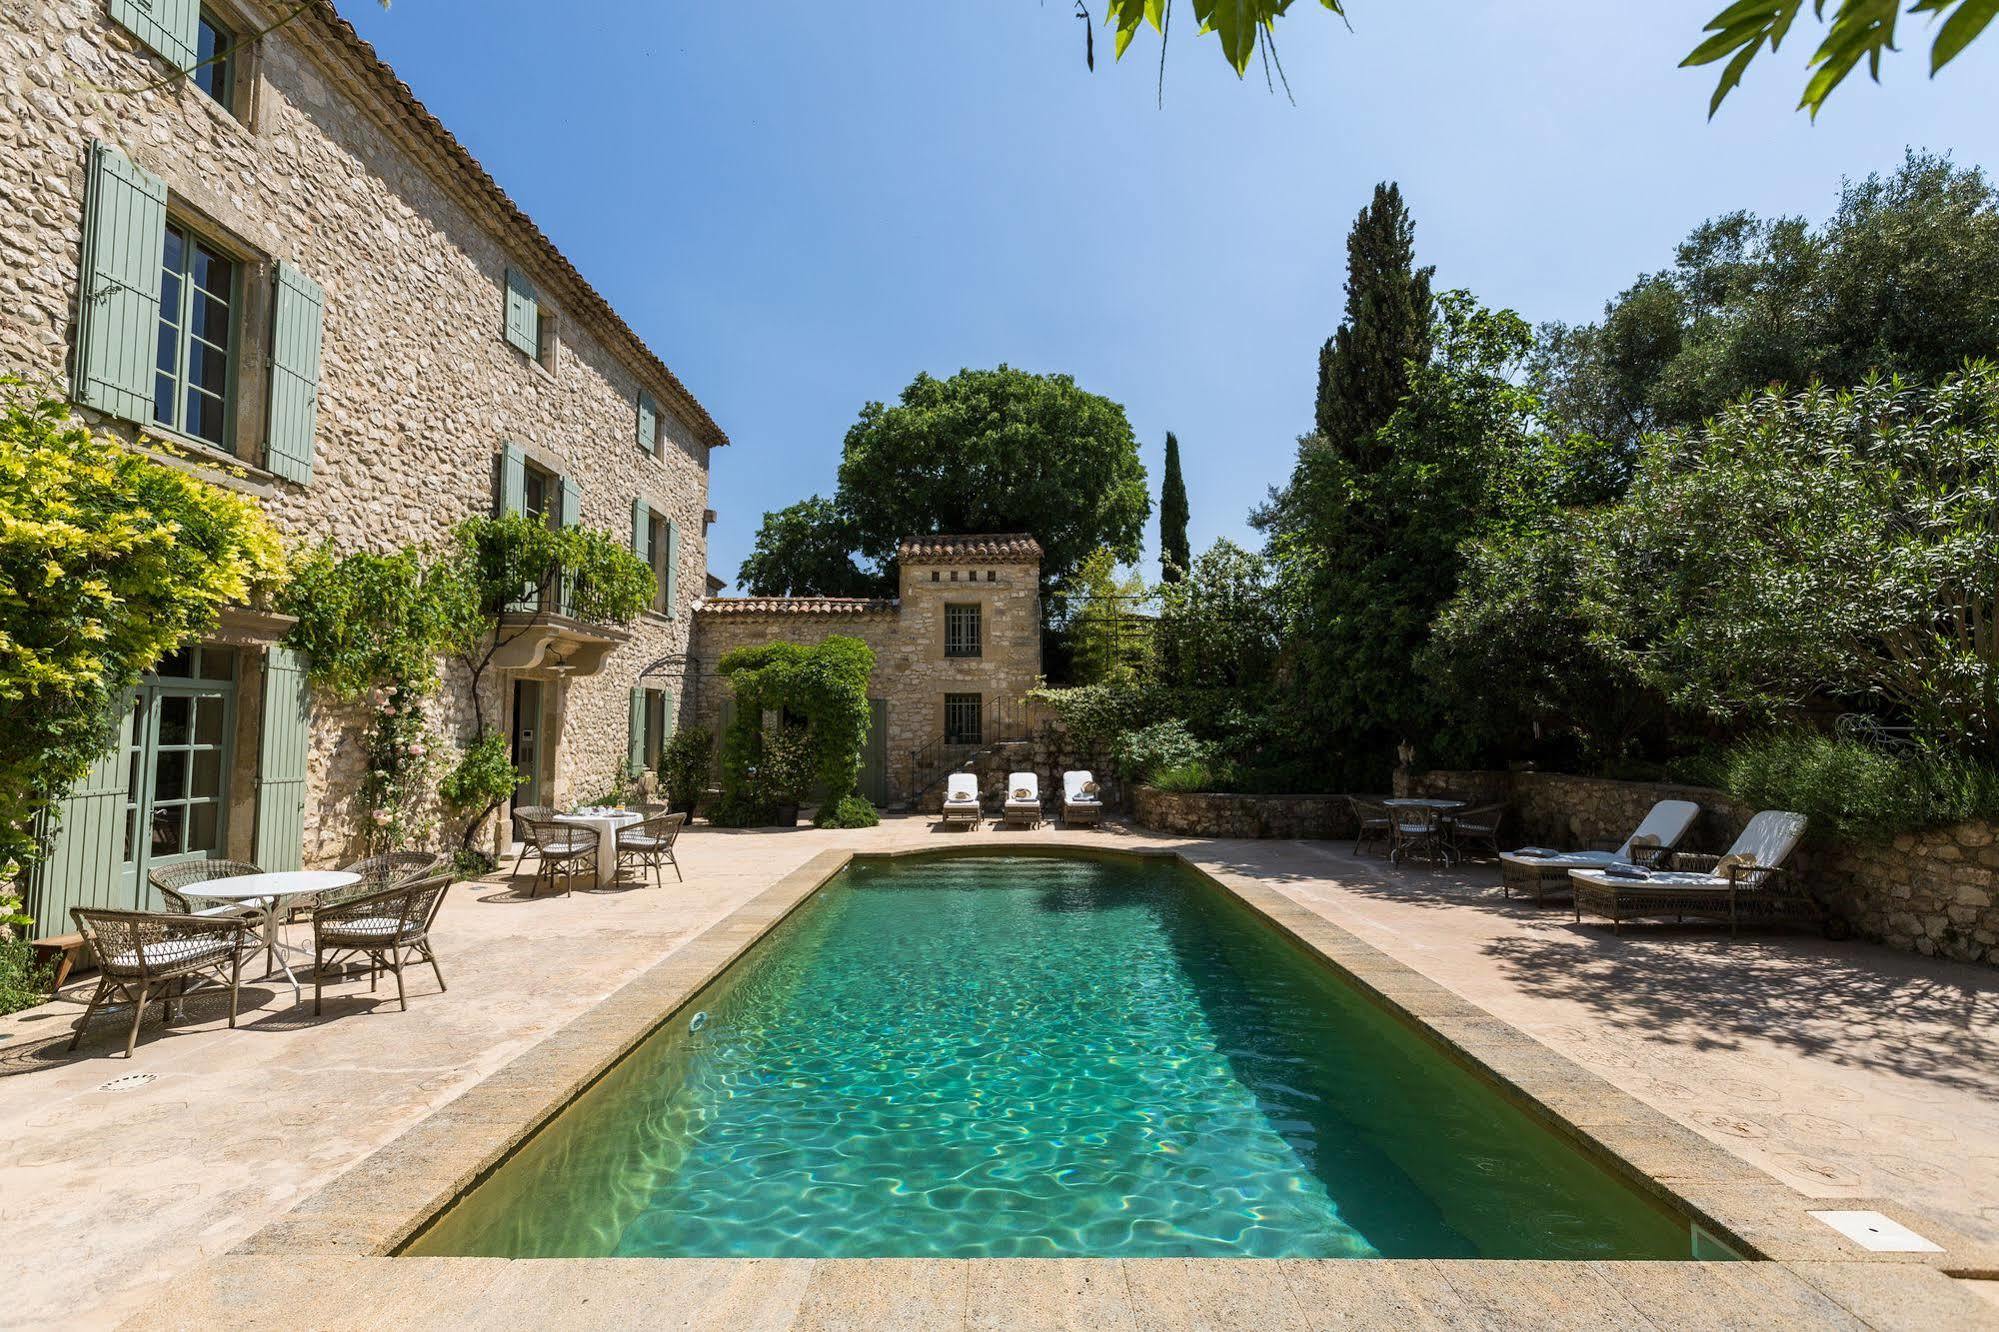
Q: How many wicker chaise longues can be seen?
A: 5